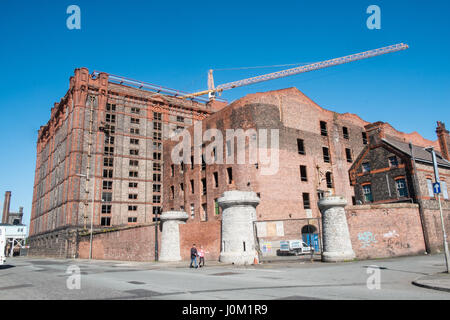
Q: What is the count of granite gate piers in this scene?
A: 3